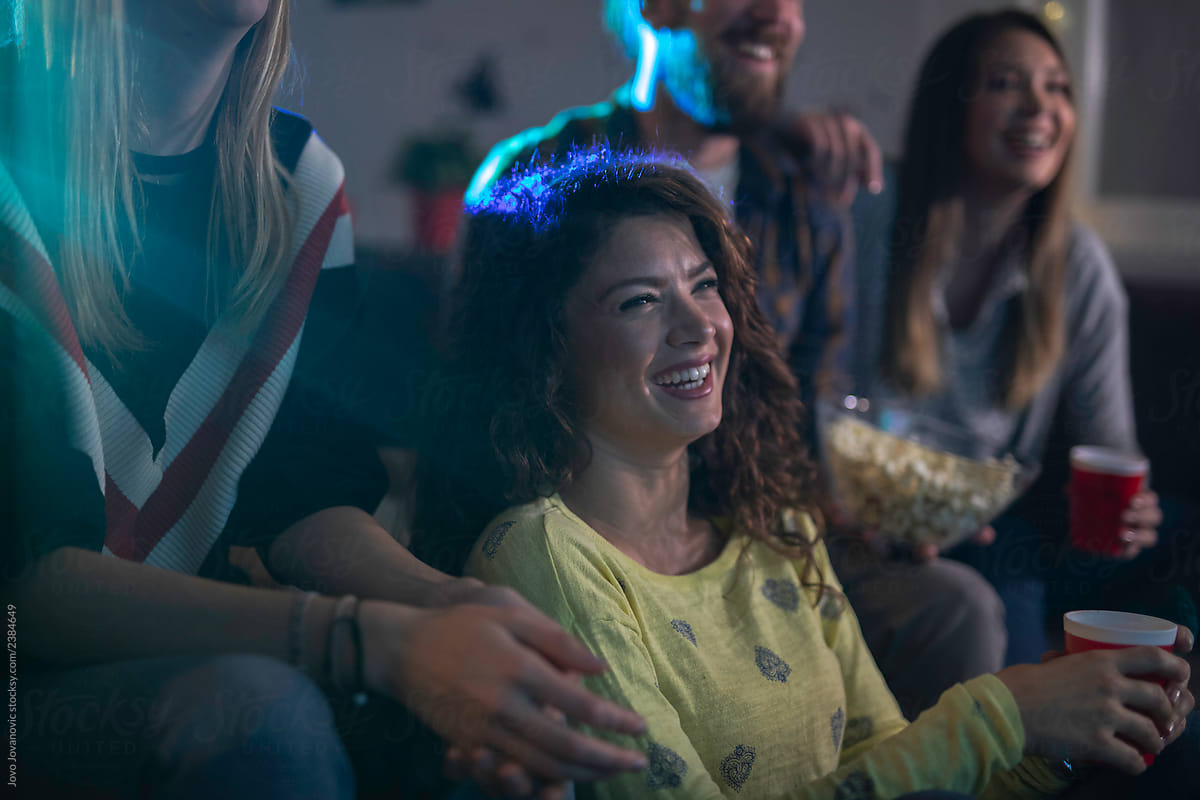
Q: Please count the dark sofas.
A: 1